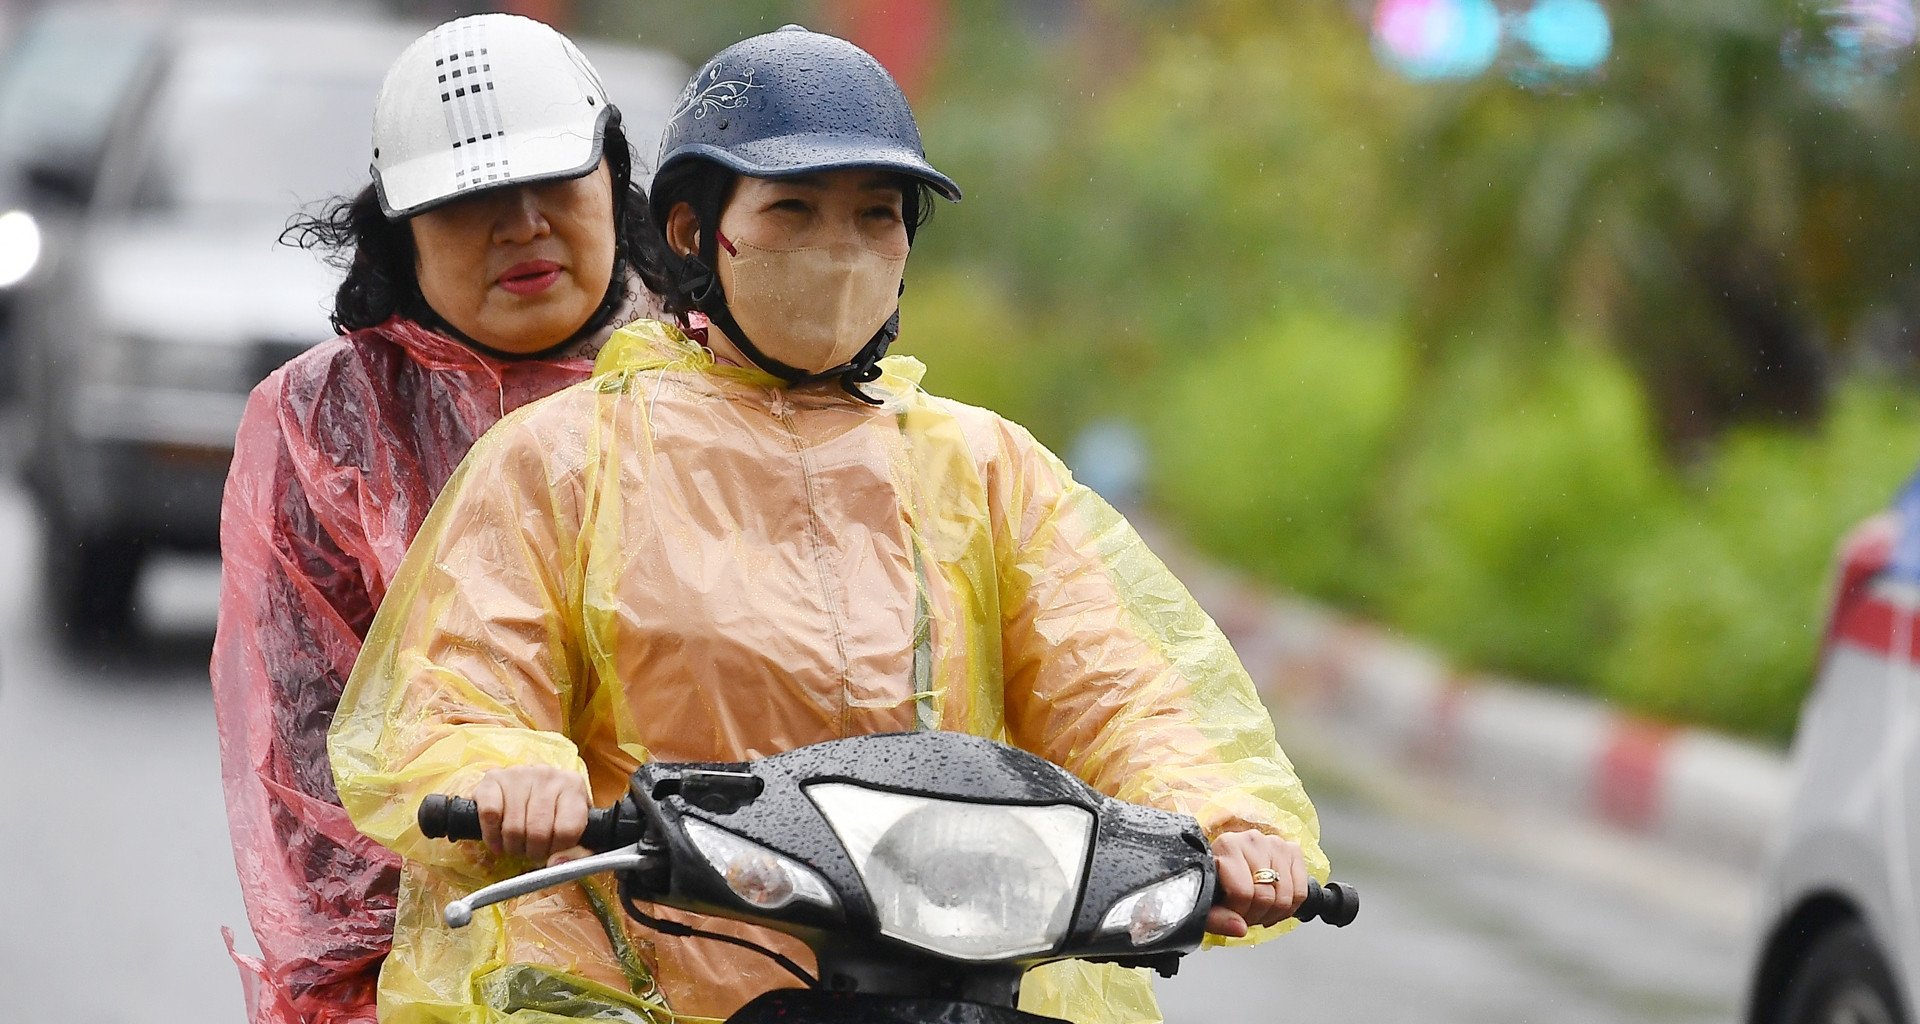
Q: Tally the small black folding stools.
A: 0